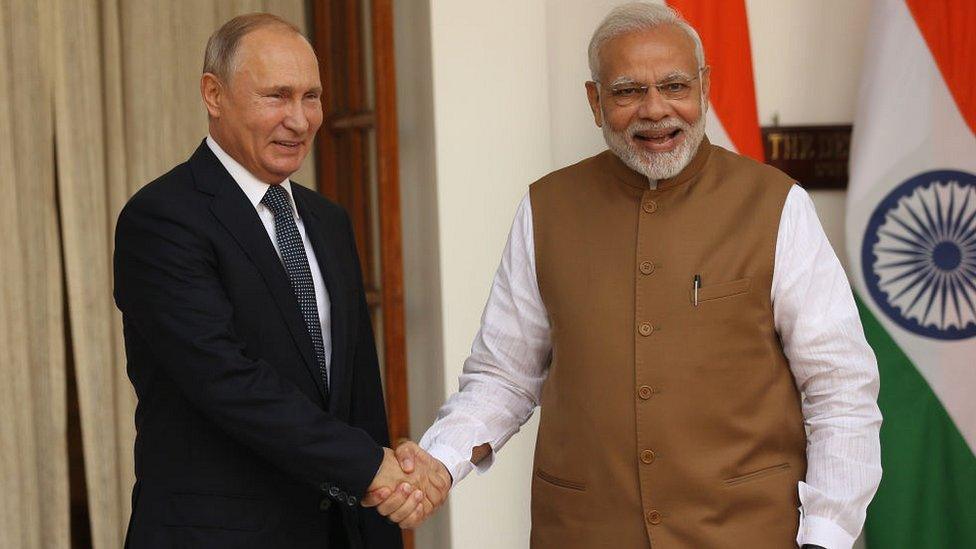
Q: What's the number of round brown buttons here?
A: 6